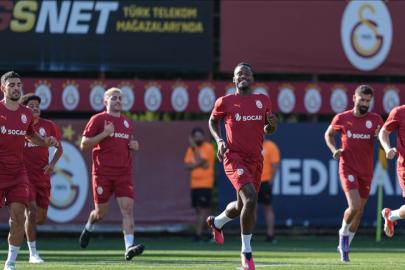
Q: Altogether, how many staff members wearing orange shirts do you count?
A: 2